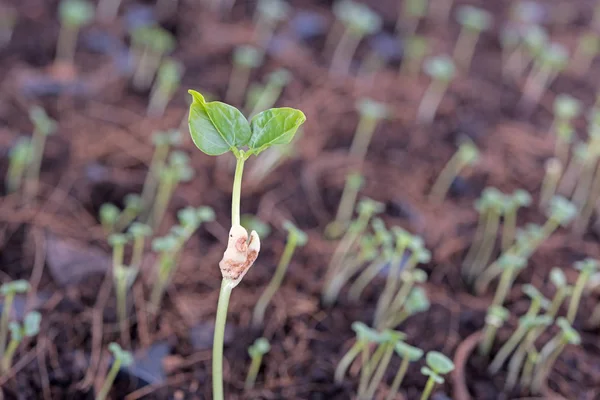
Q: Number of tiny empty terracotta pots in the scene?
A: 0